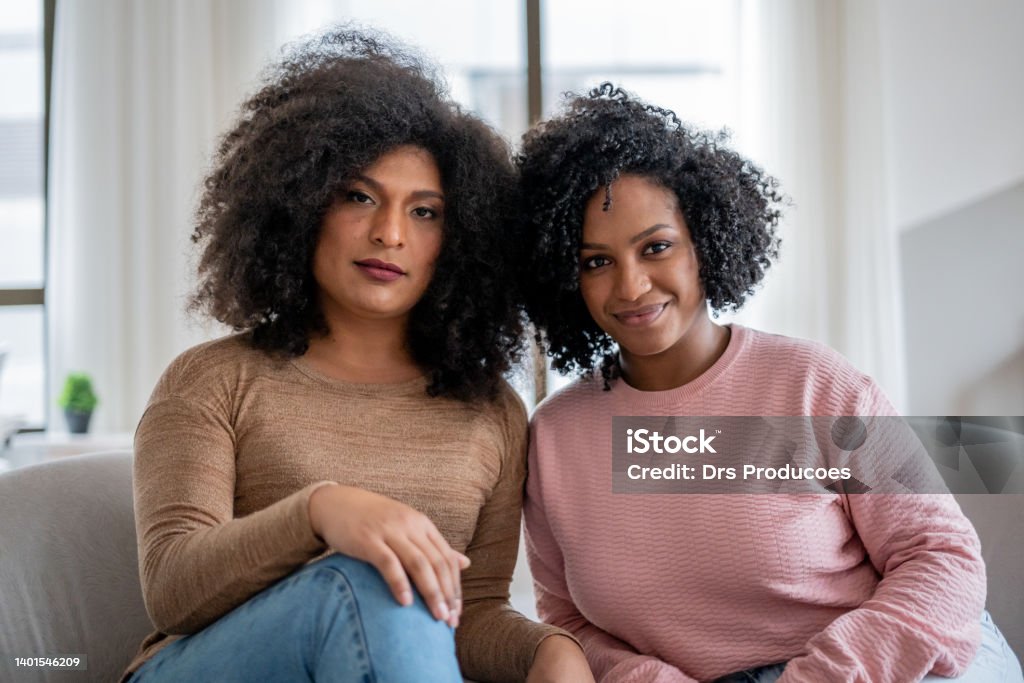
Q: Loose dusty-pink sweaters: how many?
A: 1